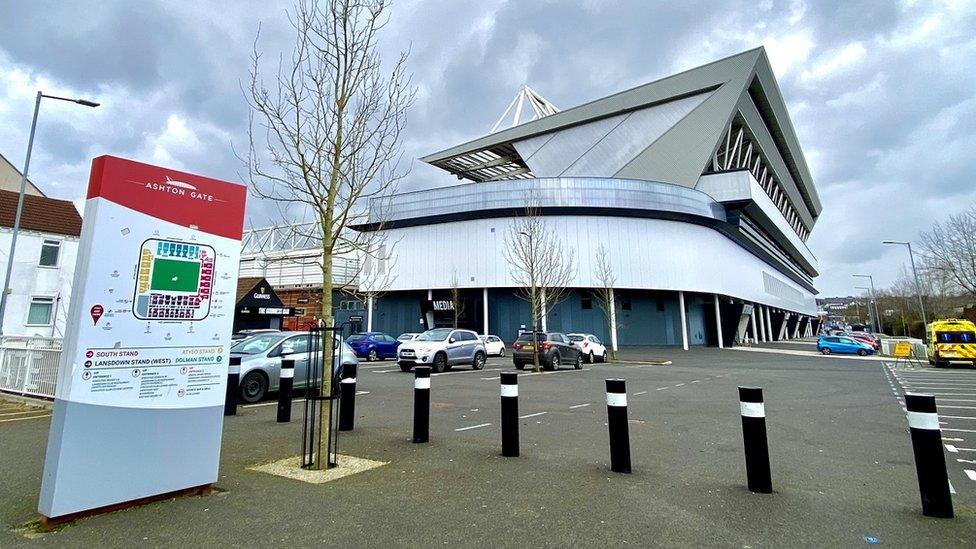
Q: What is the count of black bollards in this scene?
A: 8